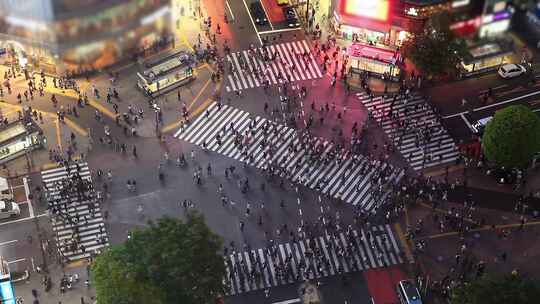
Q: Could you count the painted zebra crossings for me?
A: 5